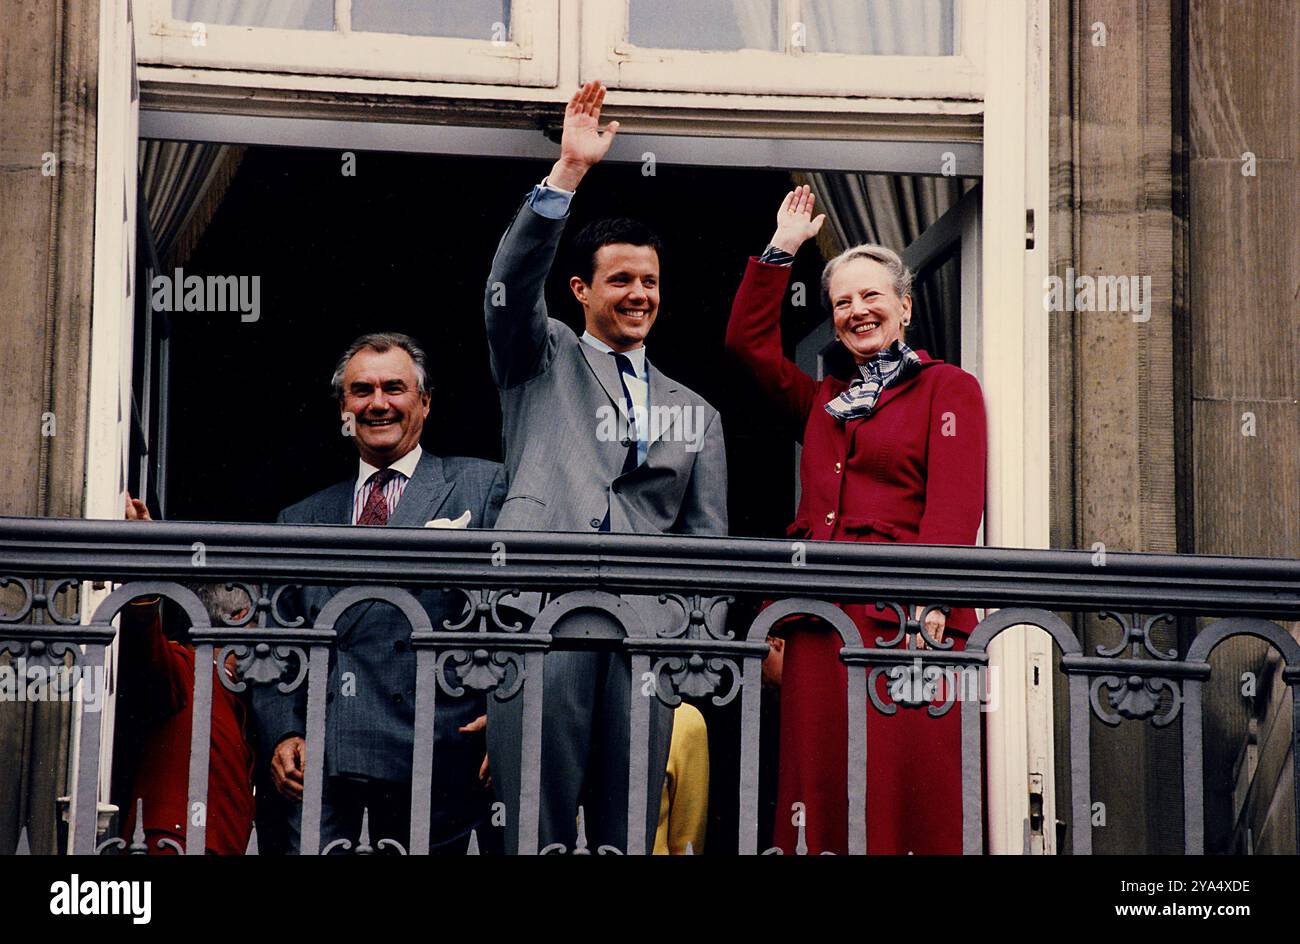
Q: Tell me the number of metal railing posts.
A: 11